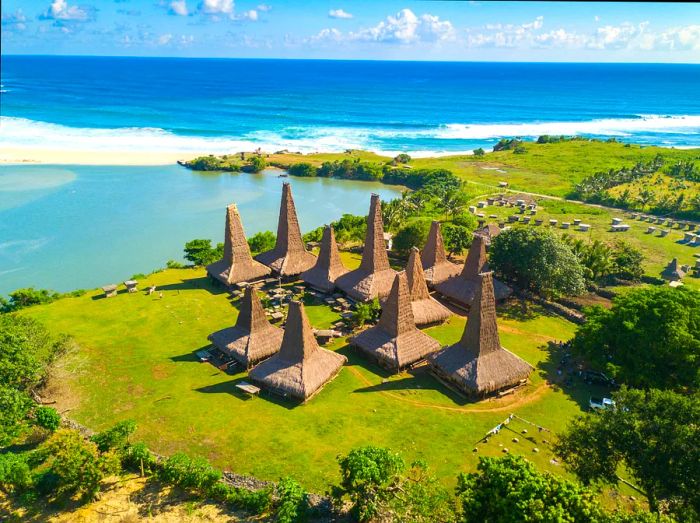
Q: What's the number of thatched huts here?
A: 11